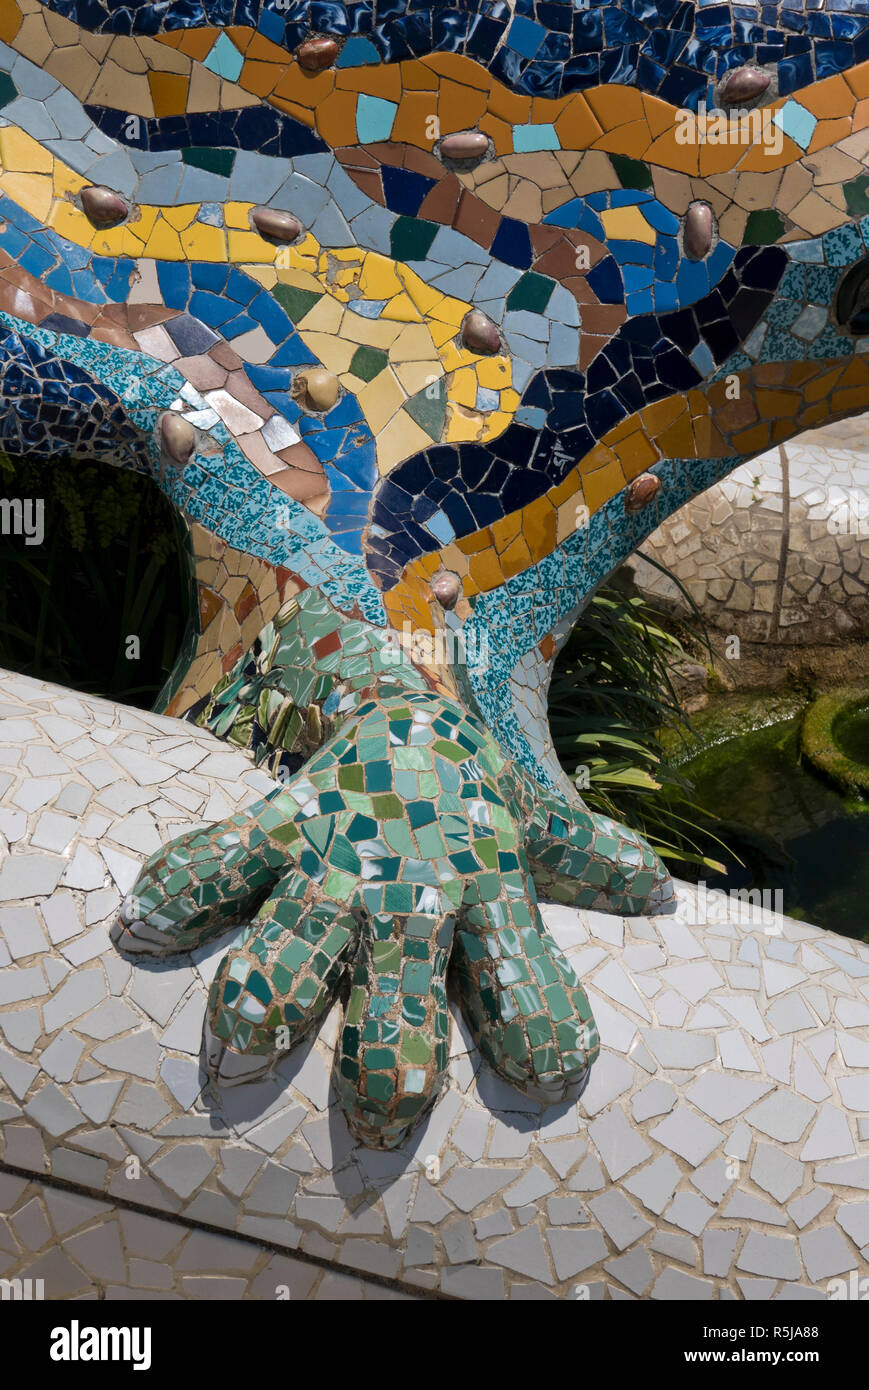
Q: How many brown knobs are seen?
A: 11